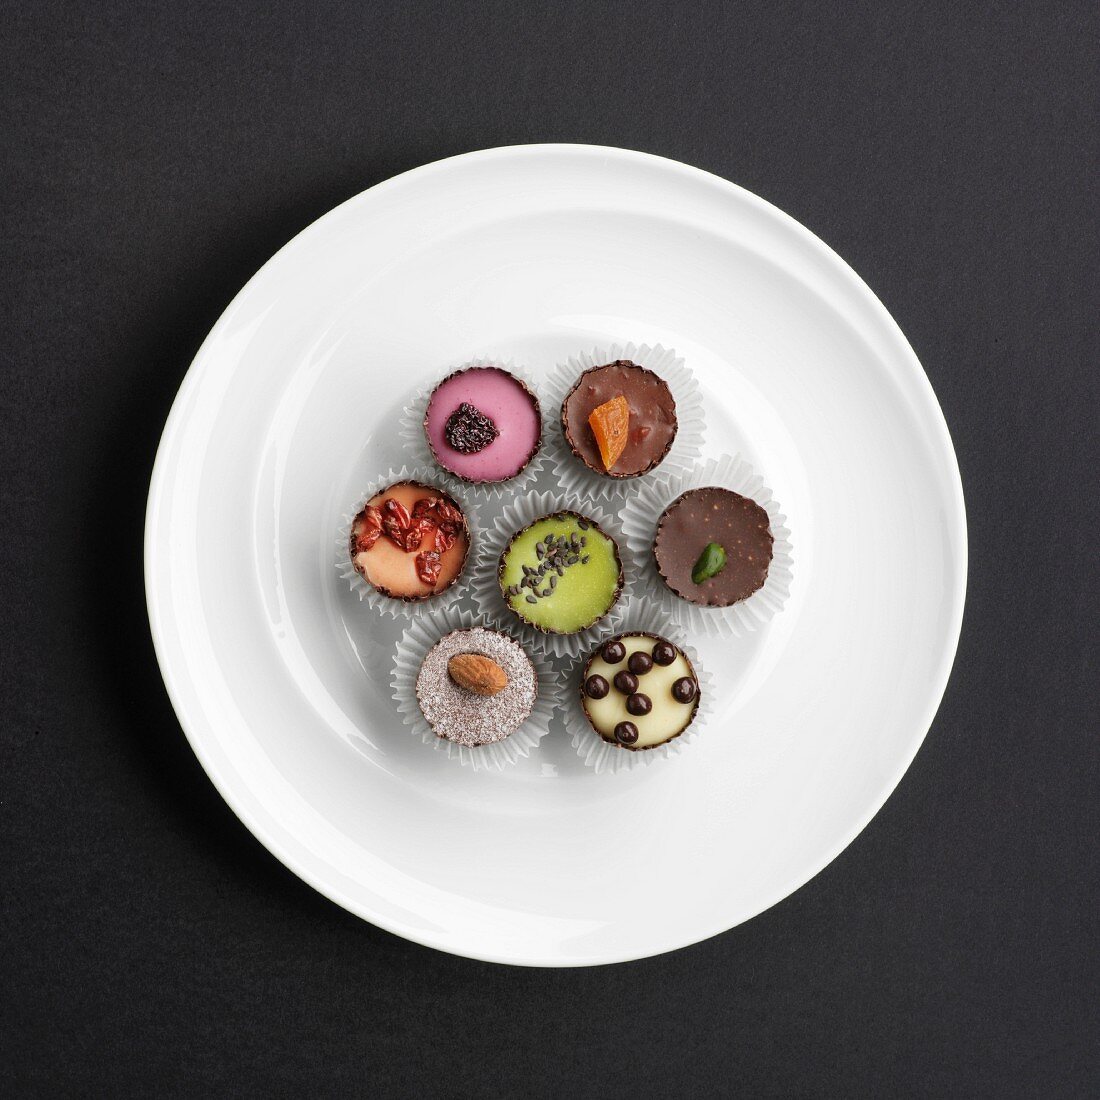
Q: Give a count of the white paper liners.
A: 7